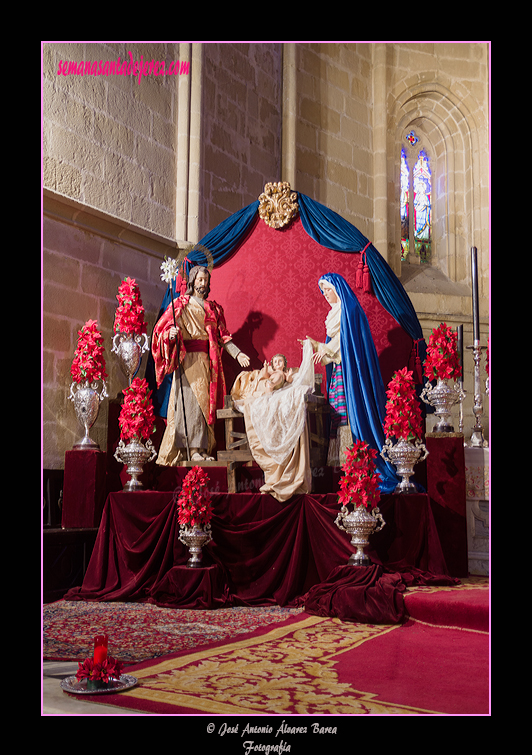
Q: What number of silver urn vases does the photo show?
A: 7